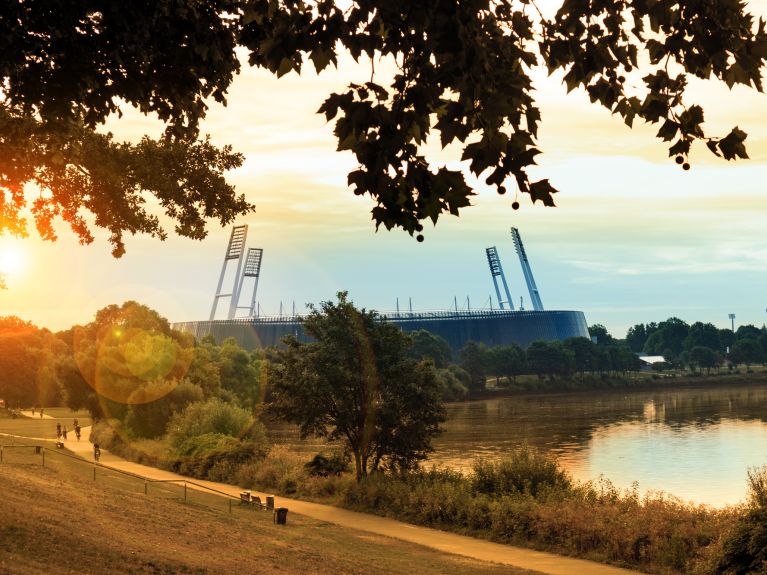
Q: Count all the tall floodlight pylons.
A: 4